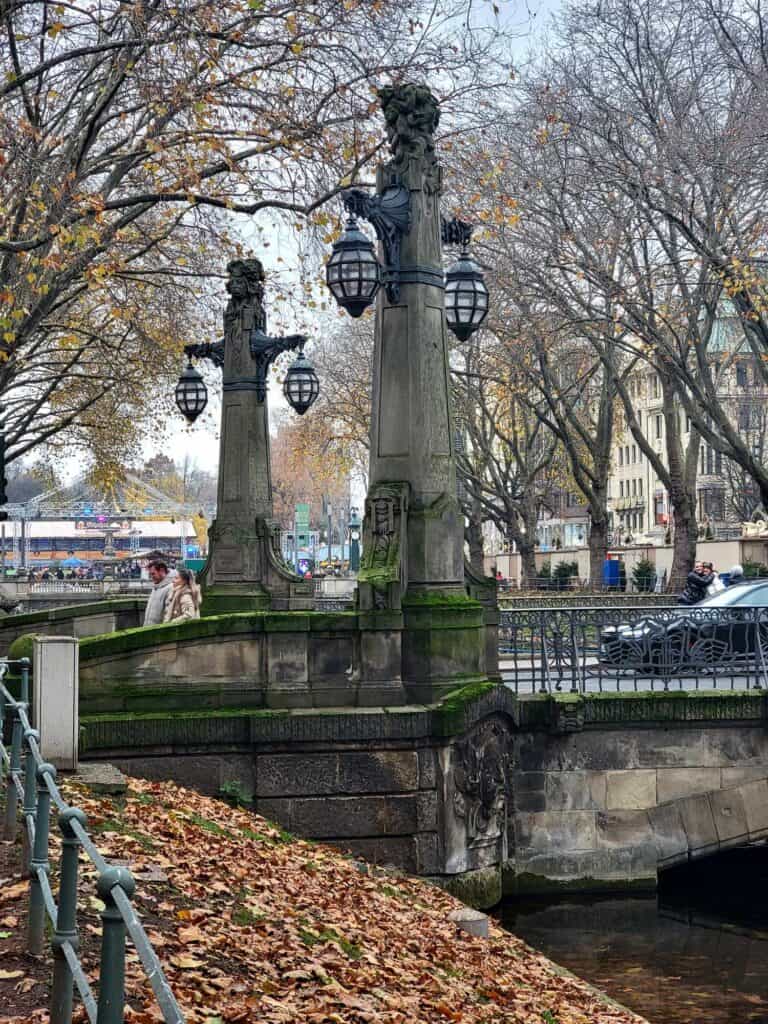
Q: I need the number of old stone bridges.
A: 1